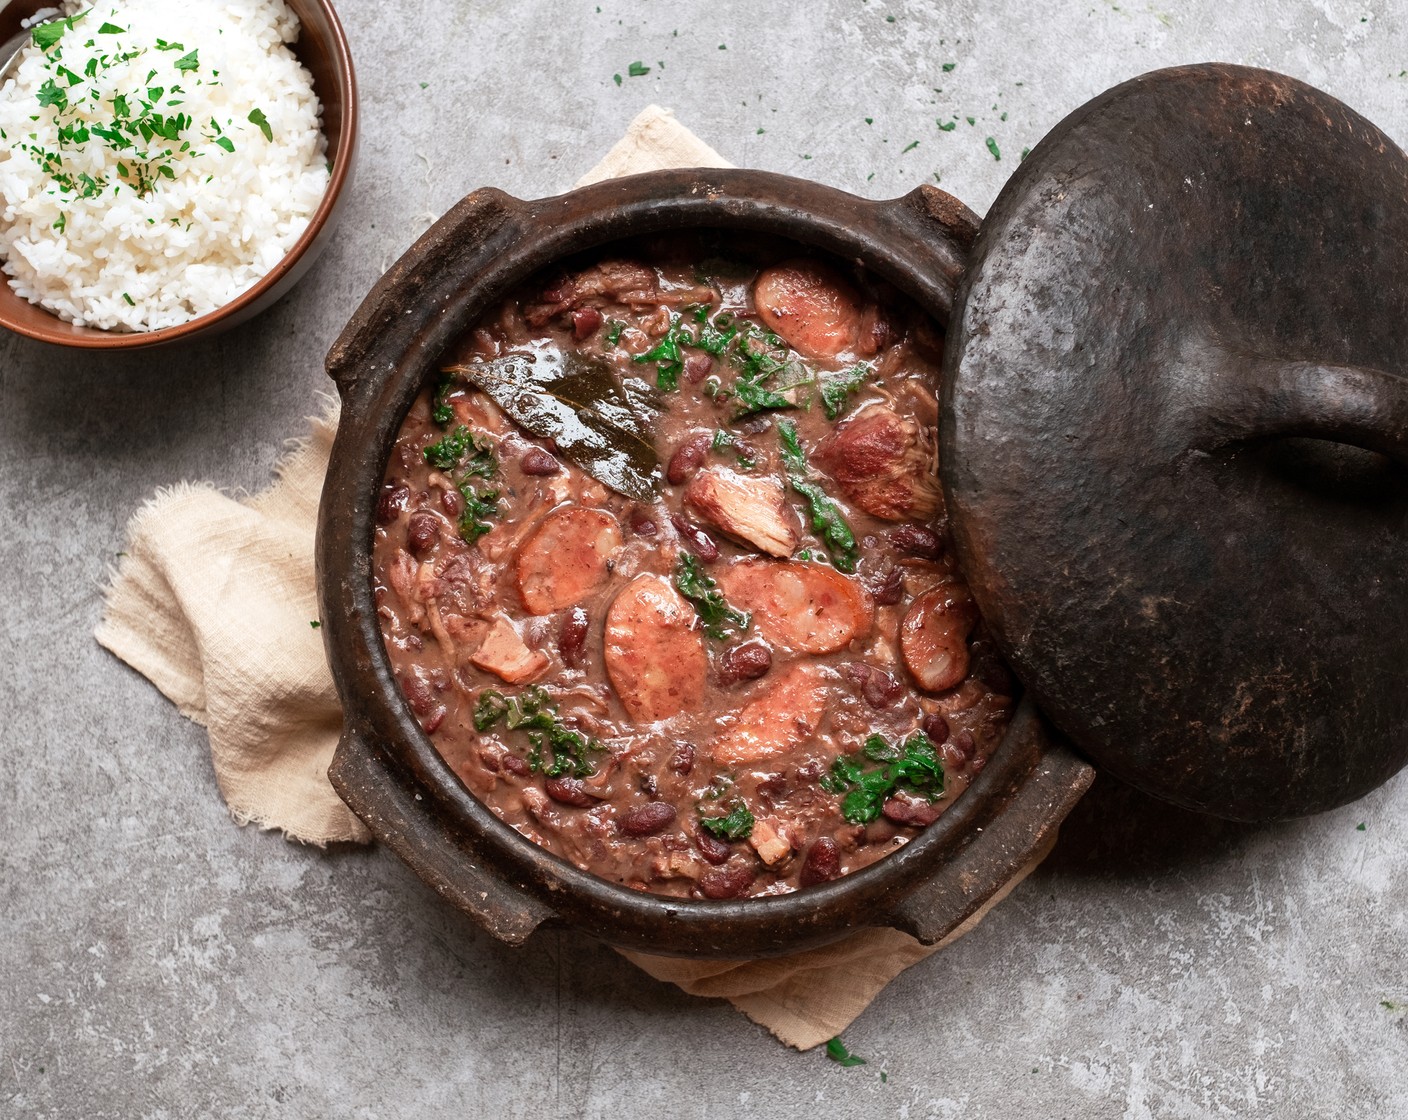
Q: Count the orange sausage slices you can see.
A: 6